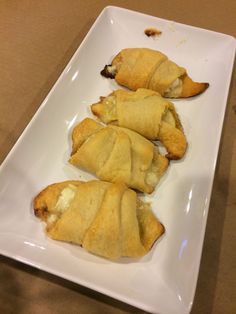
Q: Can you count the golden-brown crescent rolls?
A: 4